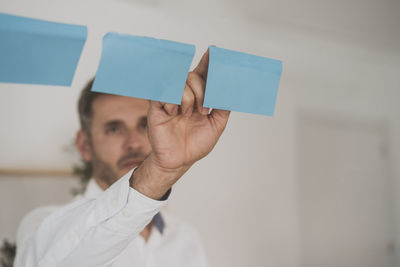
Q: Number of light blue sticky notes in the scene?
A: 3